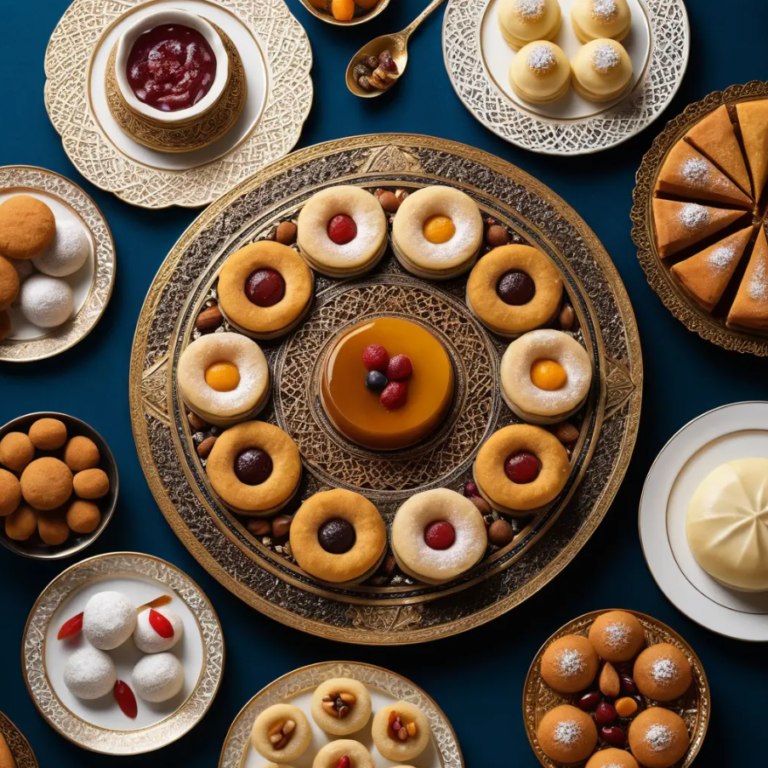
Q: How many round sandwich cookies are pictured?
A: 10